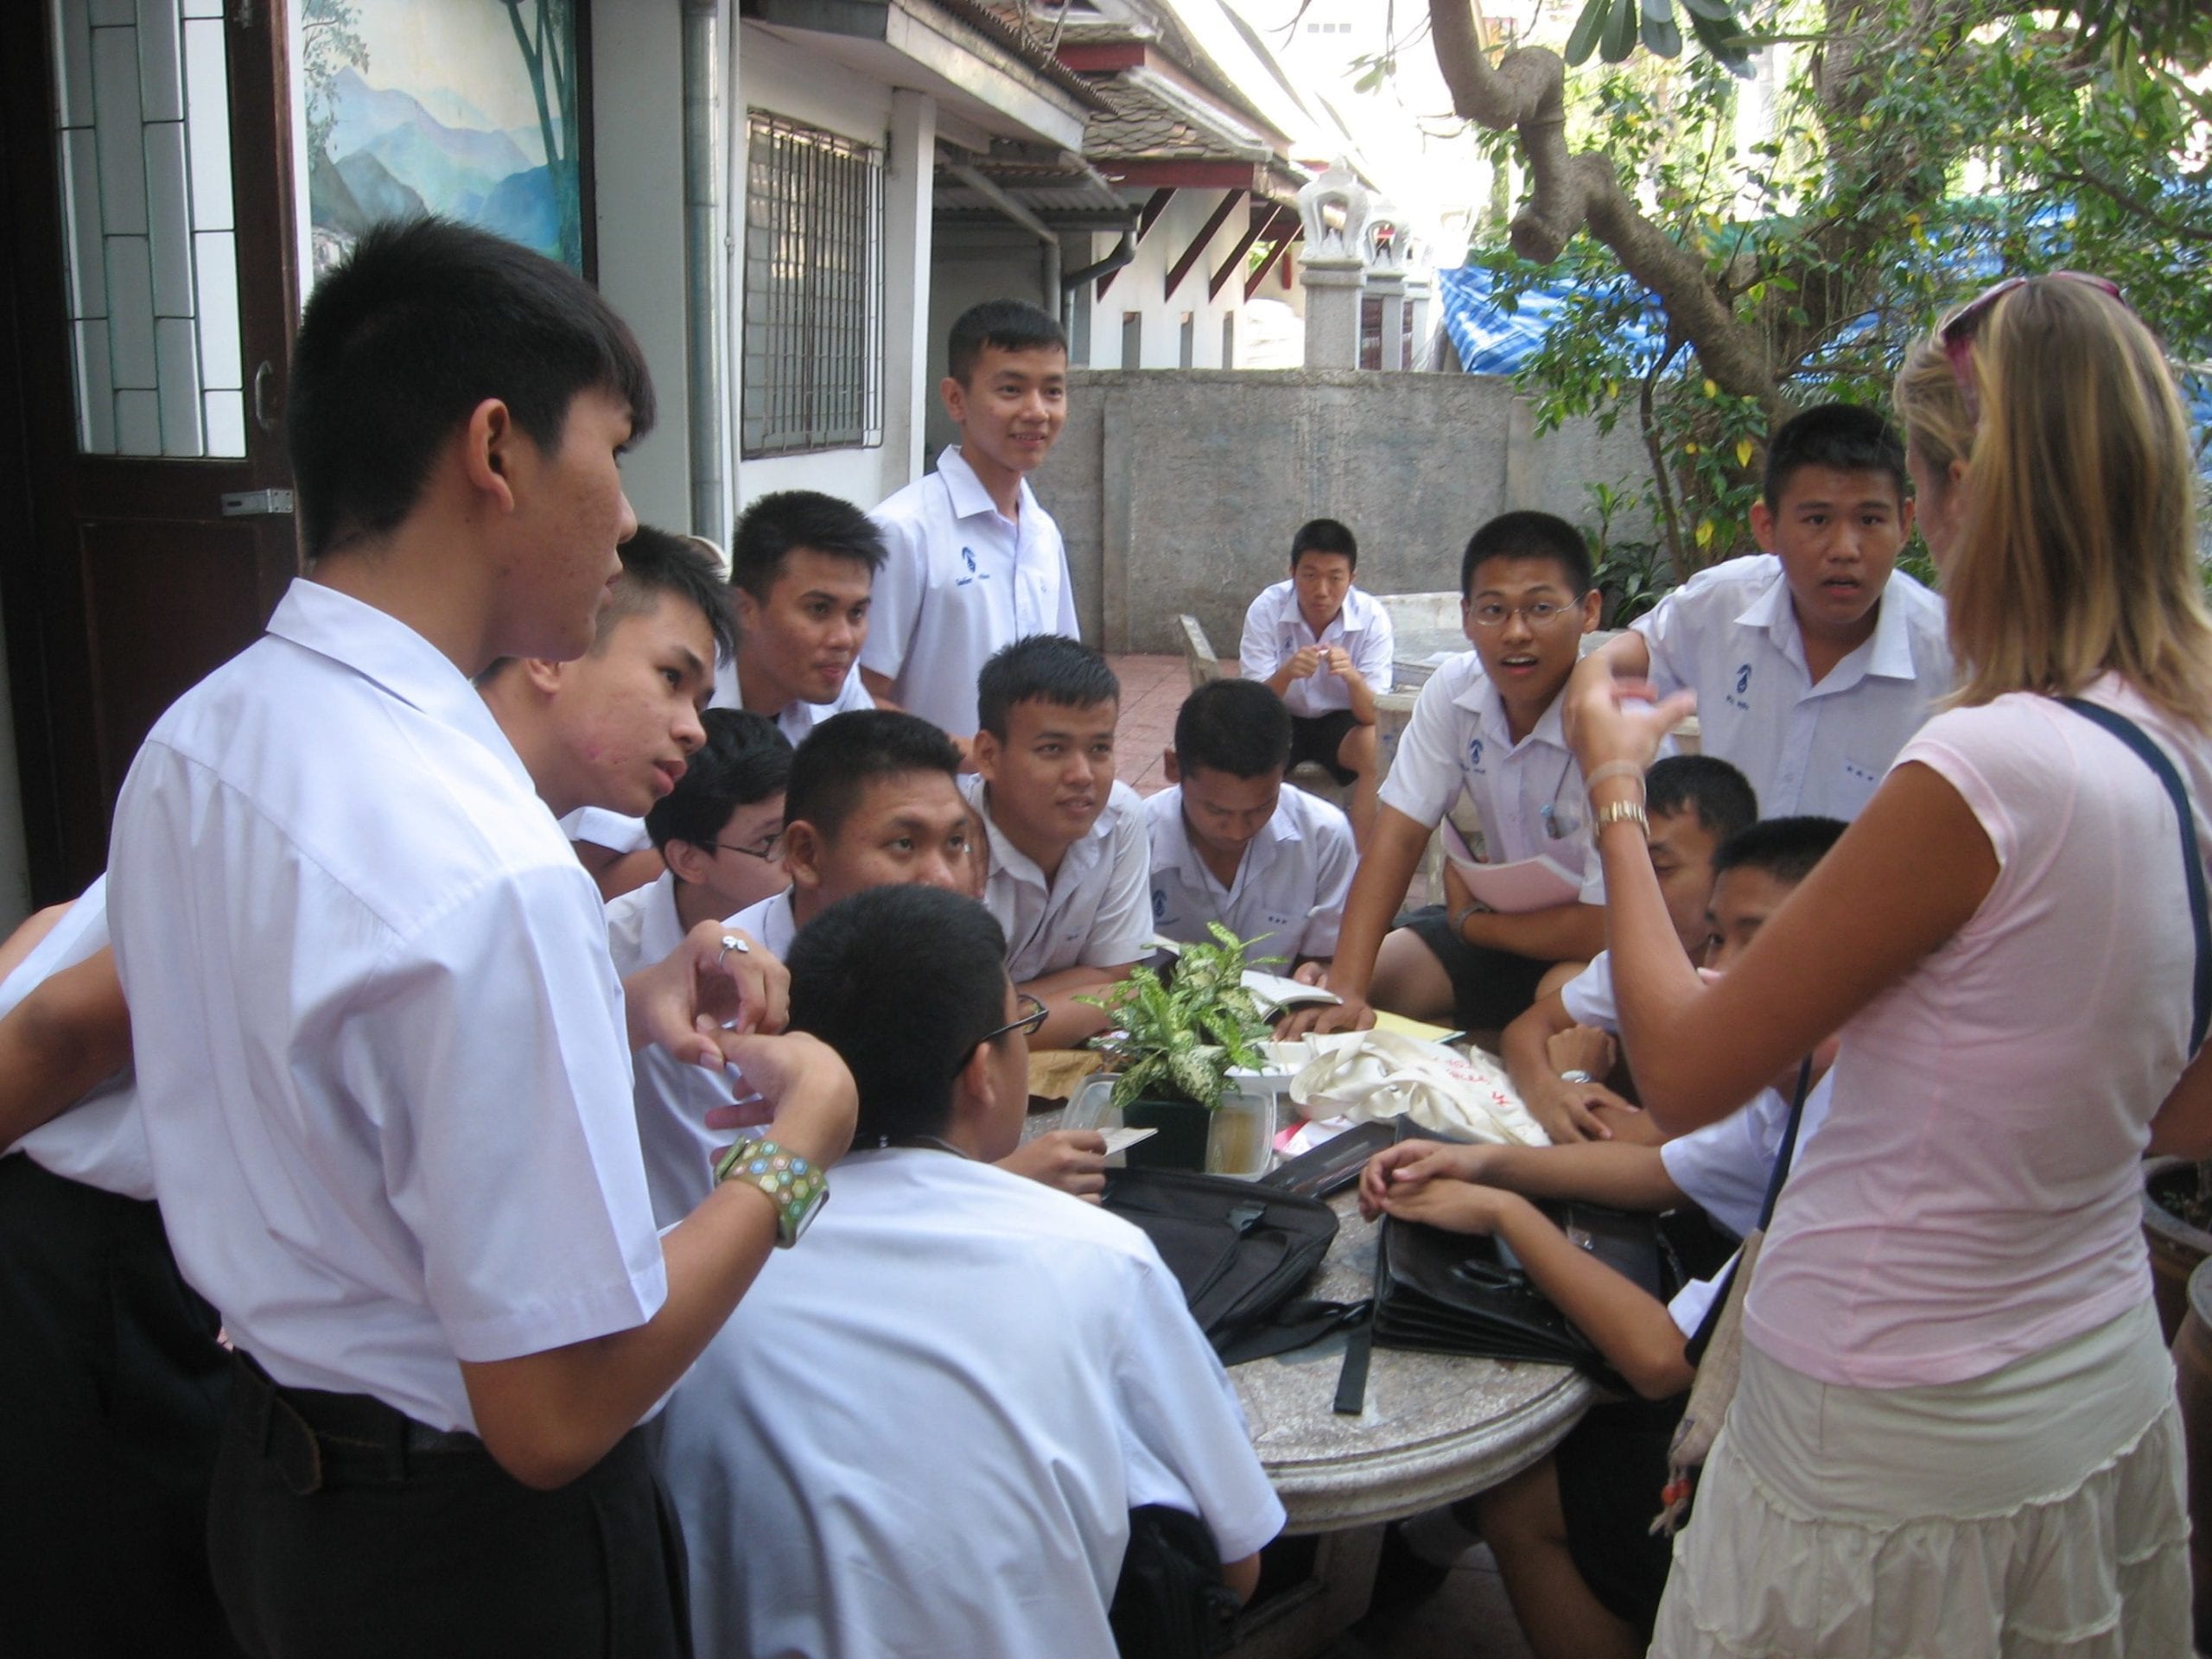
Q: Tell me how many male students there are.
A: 15